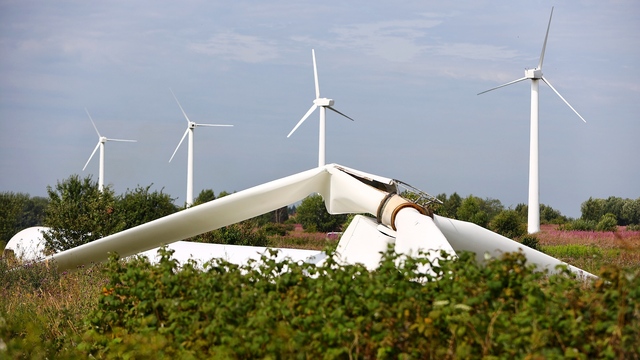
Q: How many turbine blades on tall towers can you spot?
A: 12